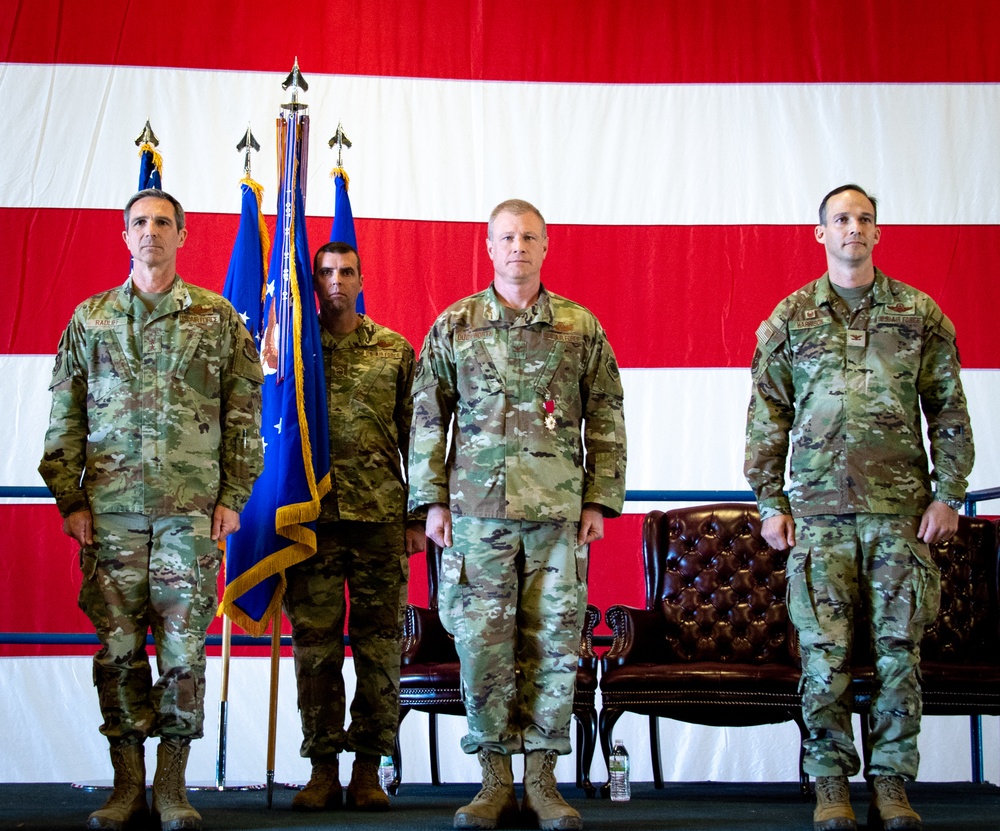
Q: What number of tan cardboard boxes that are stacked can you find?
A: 0